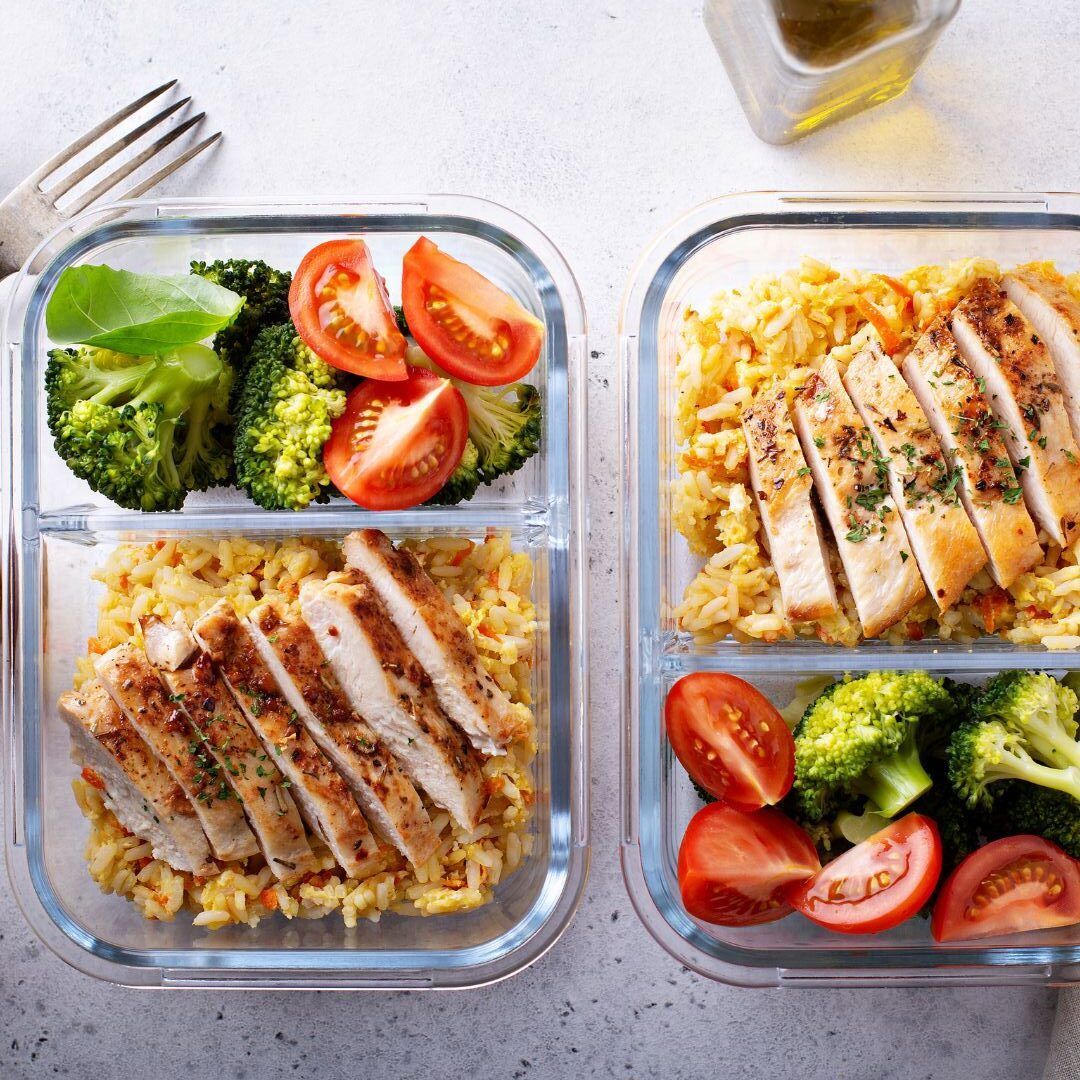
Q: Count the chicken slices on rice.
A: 13